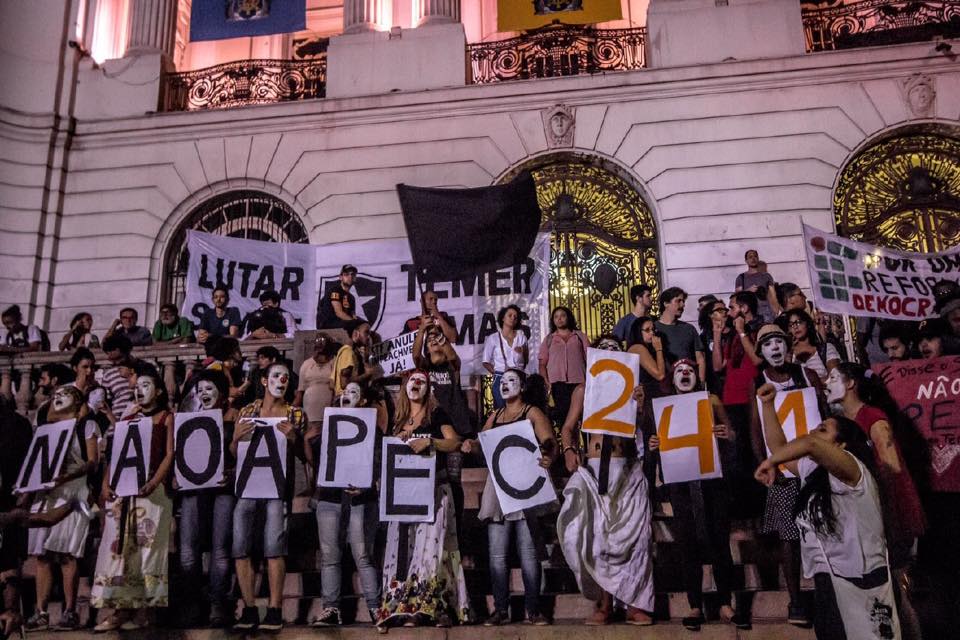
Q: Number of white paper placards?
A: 10